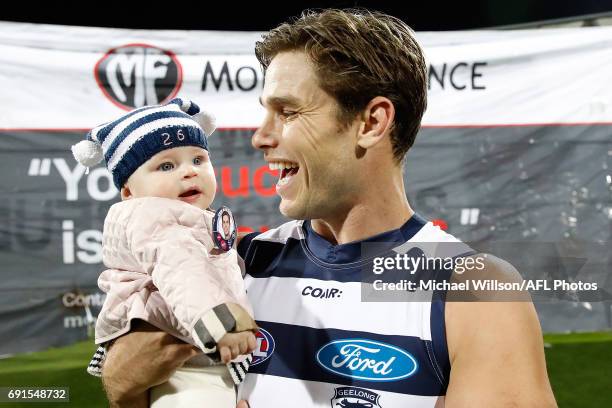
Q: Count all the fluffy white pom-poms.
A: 2